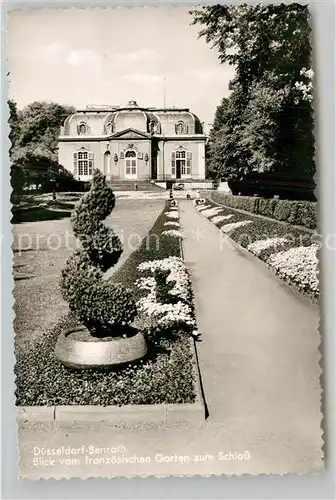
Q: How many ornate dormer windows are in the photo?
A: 4